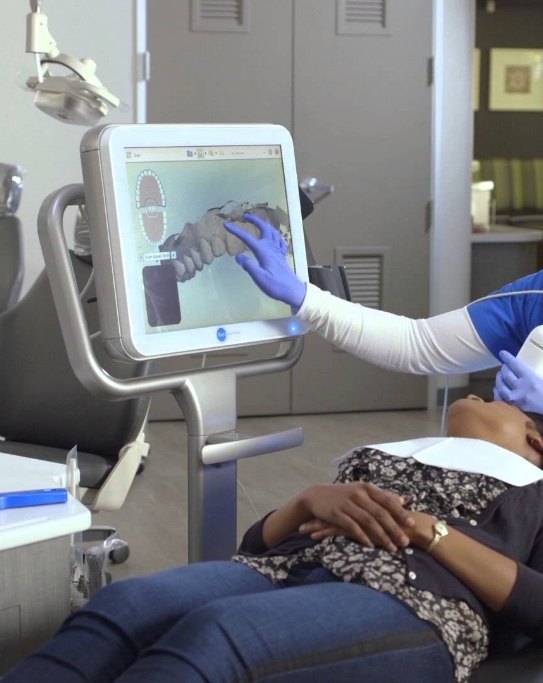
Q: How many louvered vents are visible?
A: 3